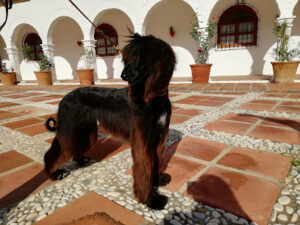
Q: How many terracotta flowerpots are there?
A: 5